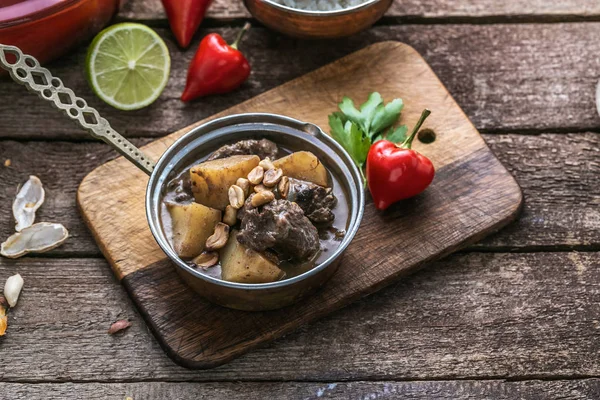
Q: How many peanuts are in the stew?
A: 11